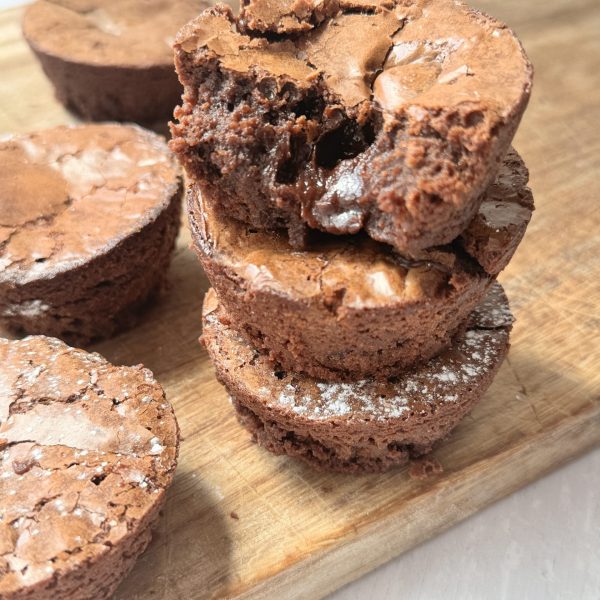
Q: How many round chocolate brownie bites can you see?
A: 6